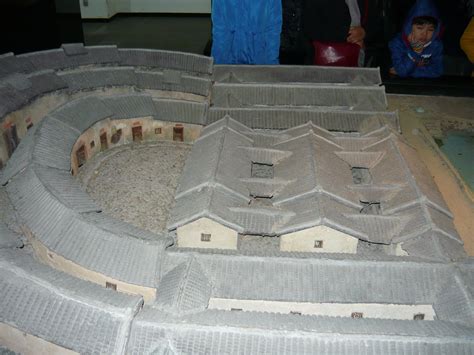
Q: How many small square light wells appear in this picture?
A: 4